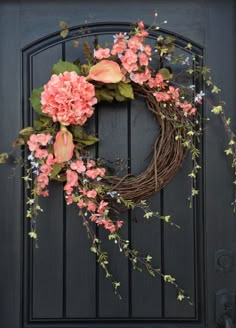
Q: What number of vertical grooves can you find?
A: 4